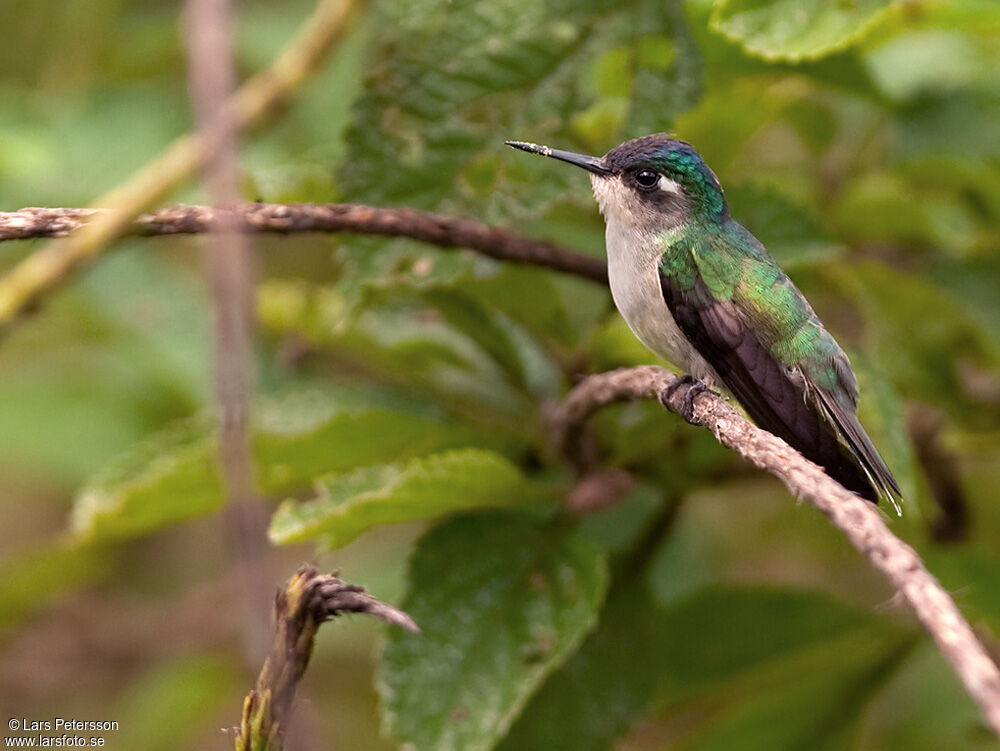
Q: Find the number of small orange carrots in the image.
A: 0